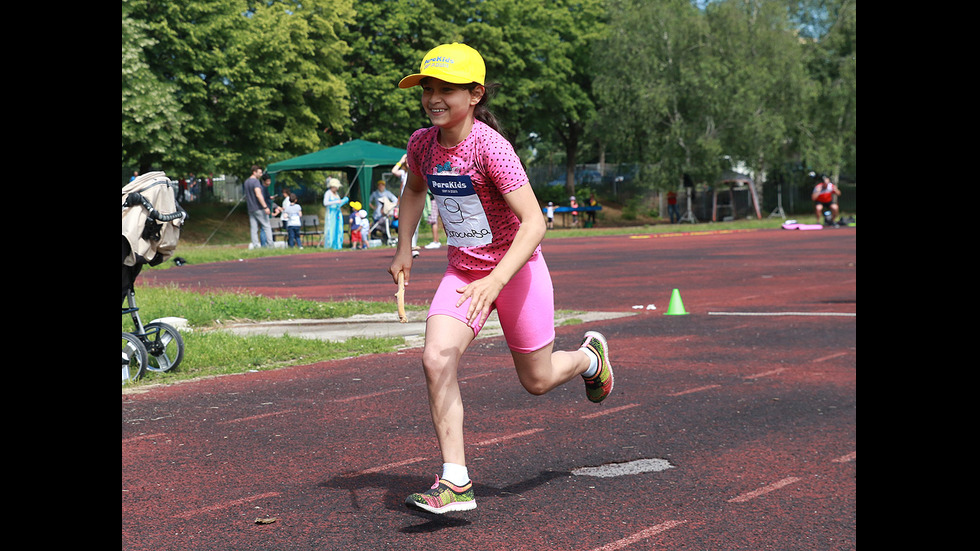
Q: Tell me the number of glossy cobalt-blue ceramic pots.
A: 0